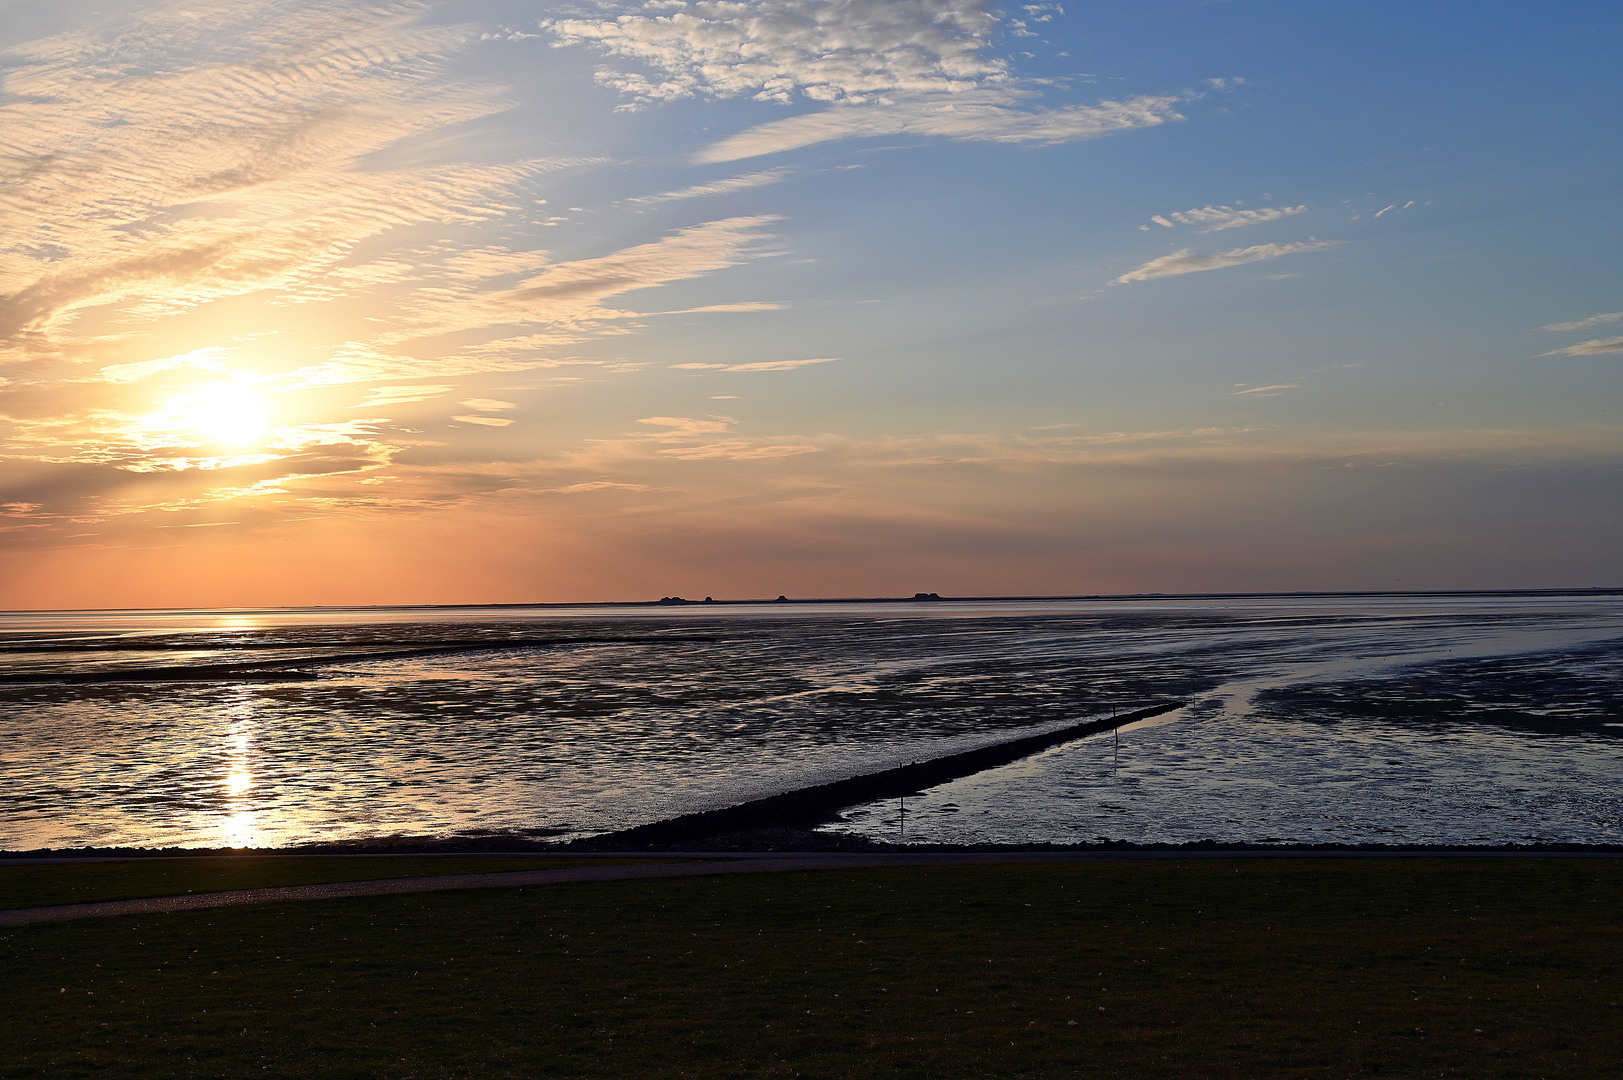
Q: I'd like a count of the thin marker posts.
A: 3